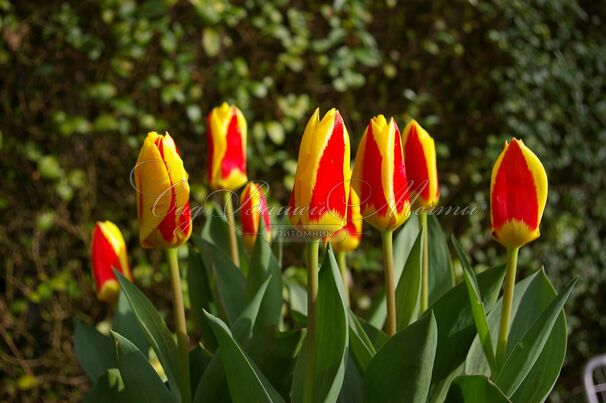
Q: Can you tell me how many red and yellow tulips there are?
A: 9